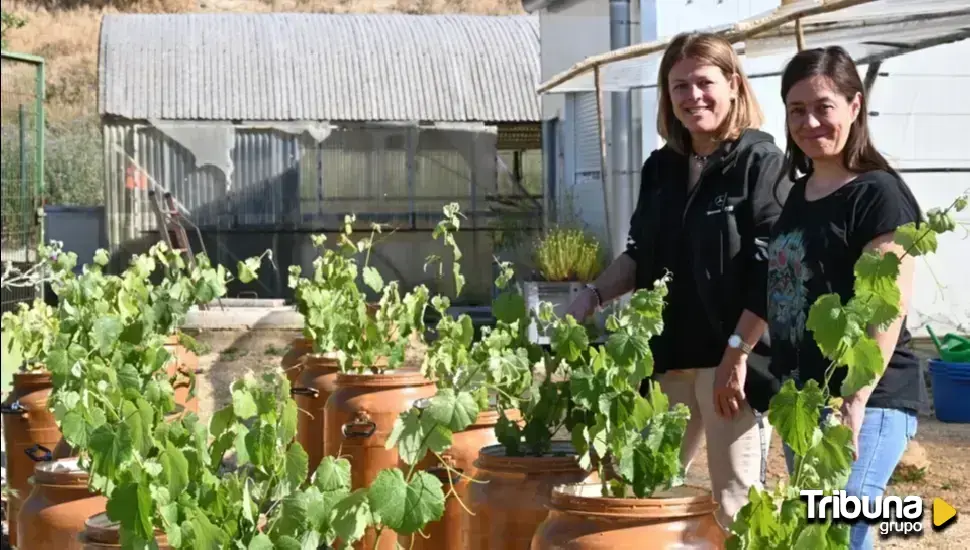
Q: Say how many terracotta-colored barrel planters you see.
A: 11